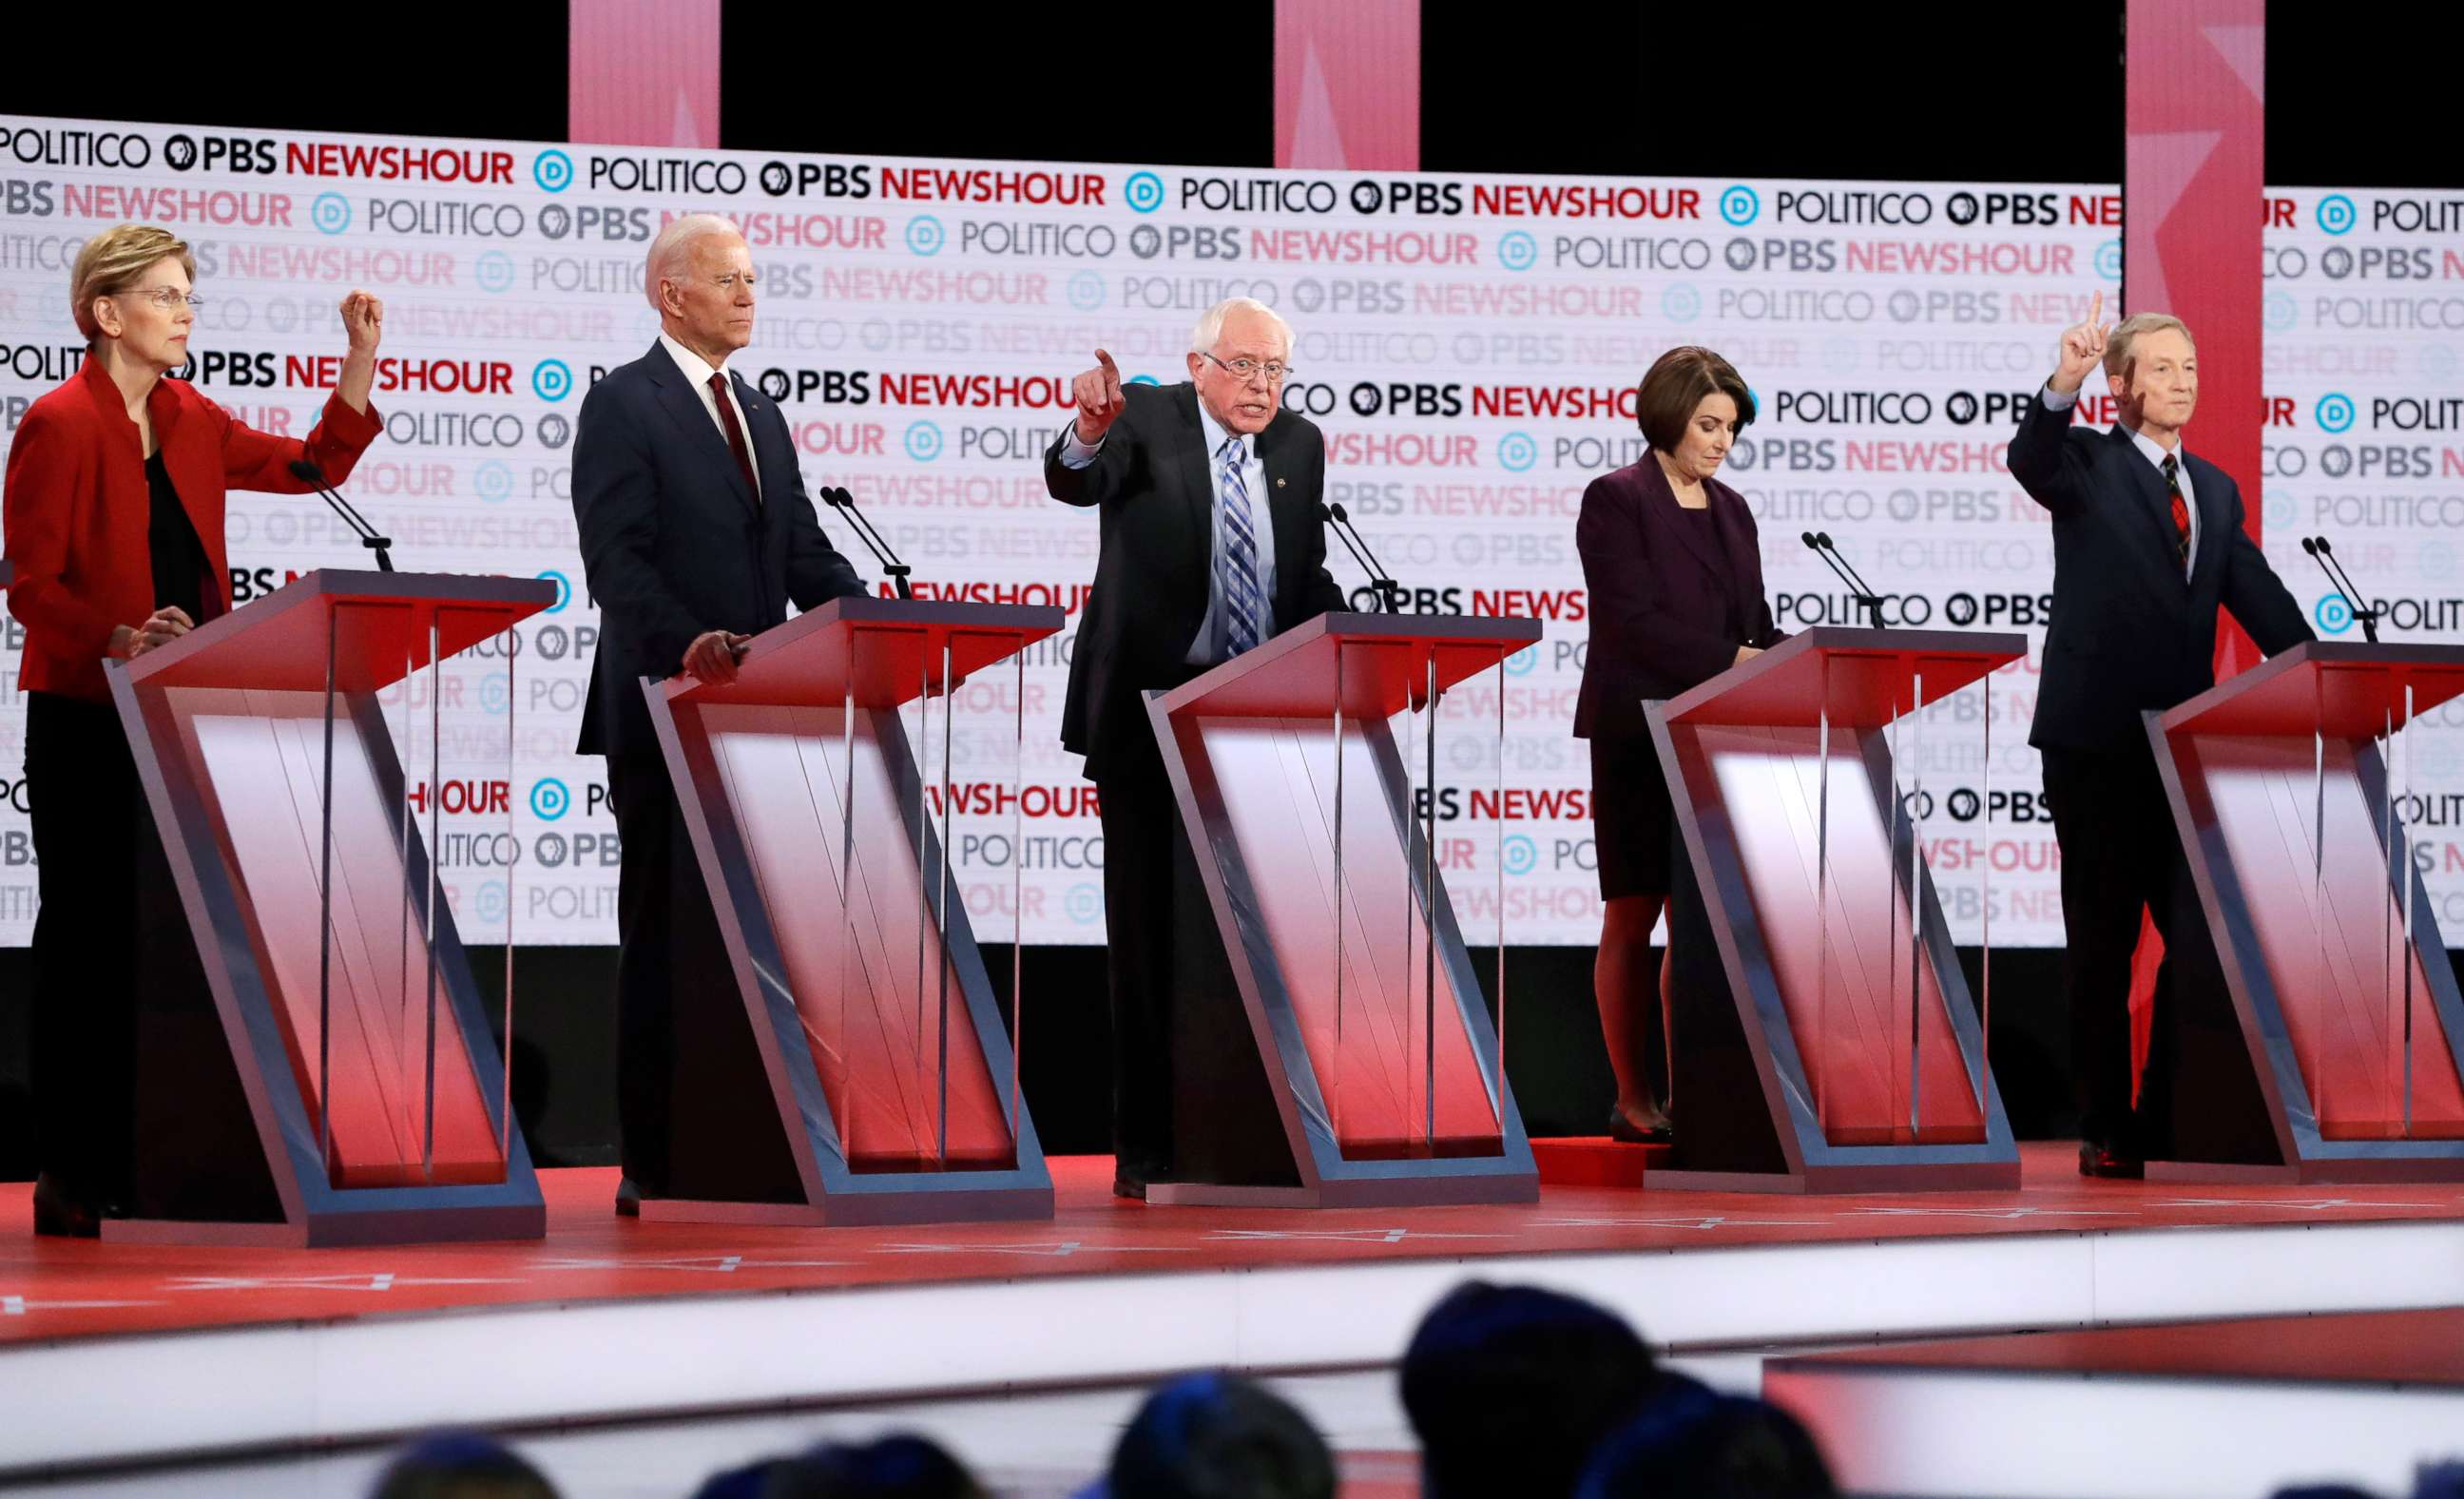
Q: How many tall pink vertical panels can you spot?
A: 3